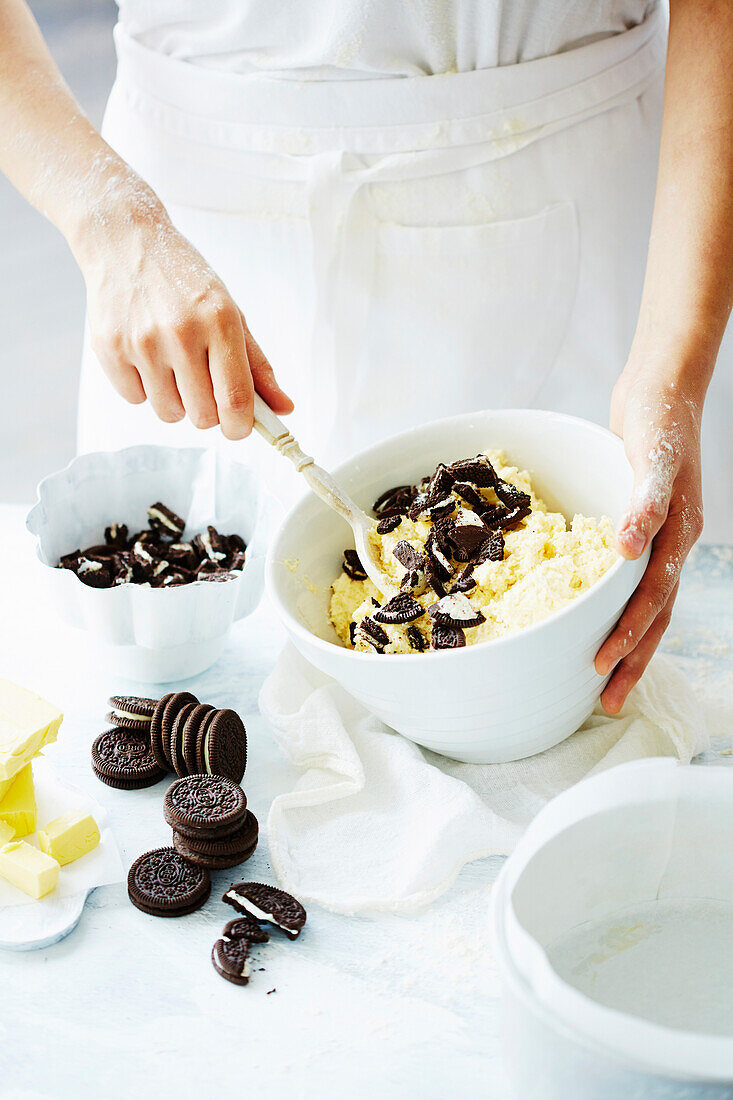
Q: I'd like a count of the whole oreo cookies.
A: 8